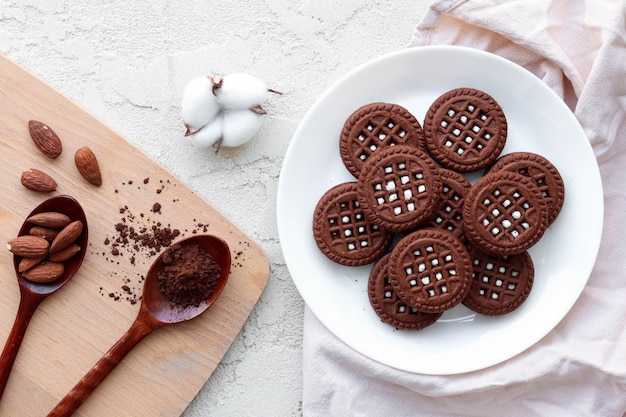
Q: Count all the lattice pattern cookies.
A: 10